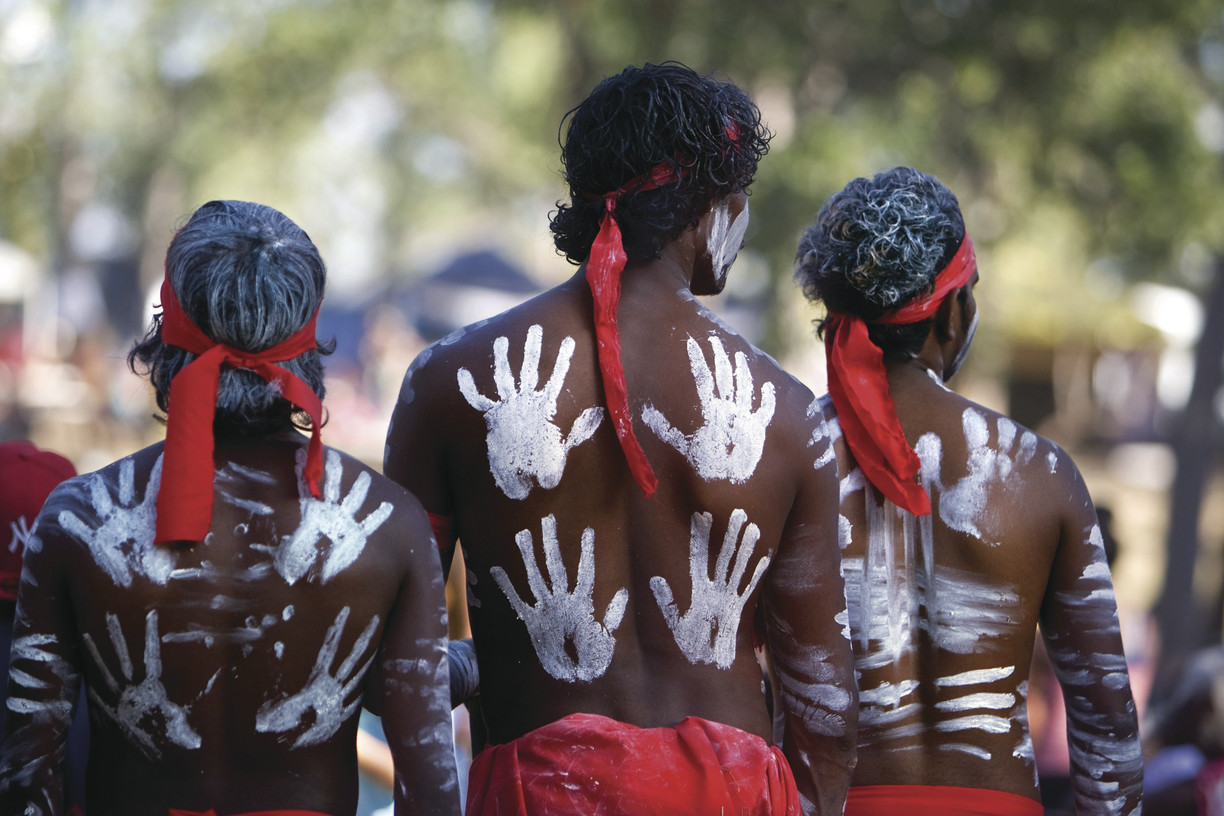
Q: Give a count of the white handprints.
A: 9